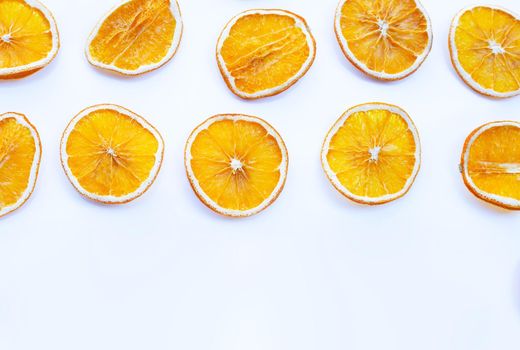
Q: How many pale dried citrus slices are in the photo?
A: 10